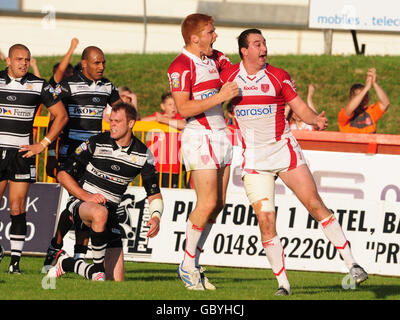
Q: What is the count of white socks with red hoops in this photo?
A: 4